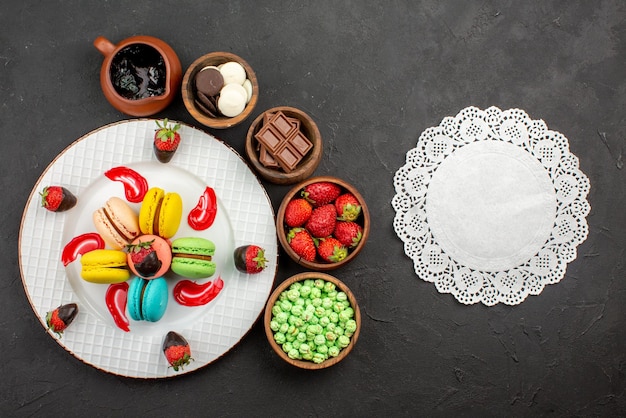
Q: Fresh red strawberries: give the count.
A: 7